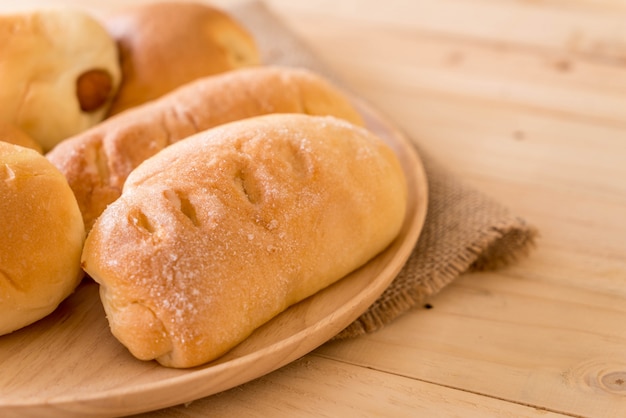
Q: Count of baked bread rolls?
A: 5